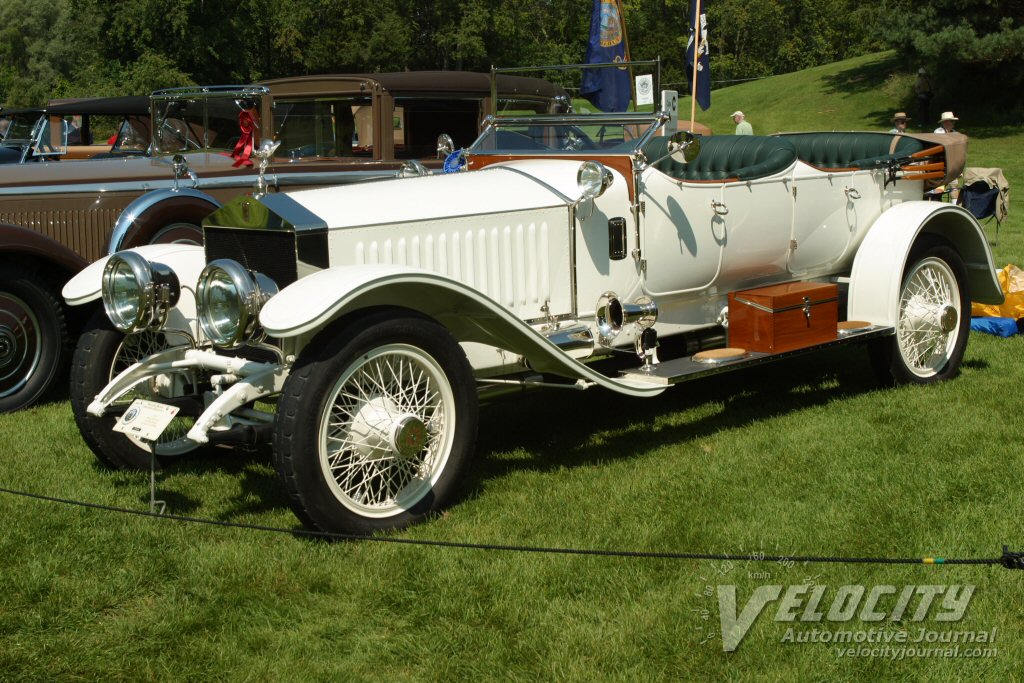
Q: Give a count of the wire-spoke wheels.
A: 3